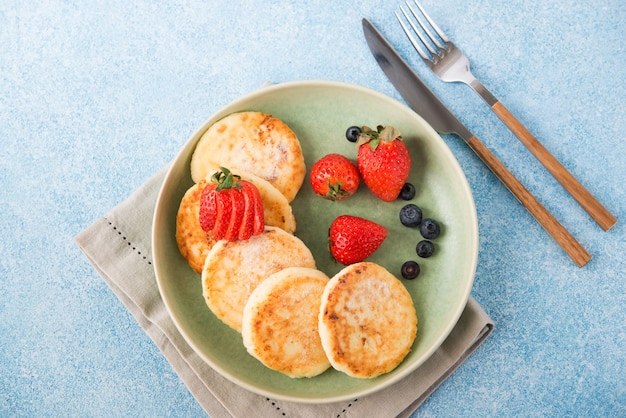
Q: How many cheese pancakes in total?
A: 5